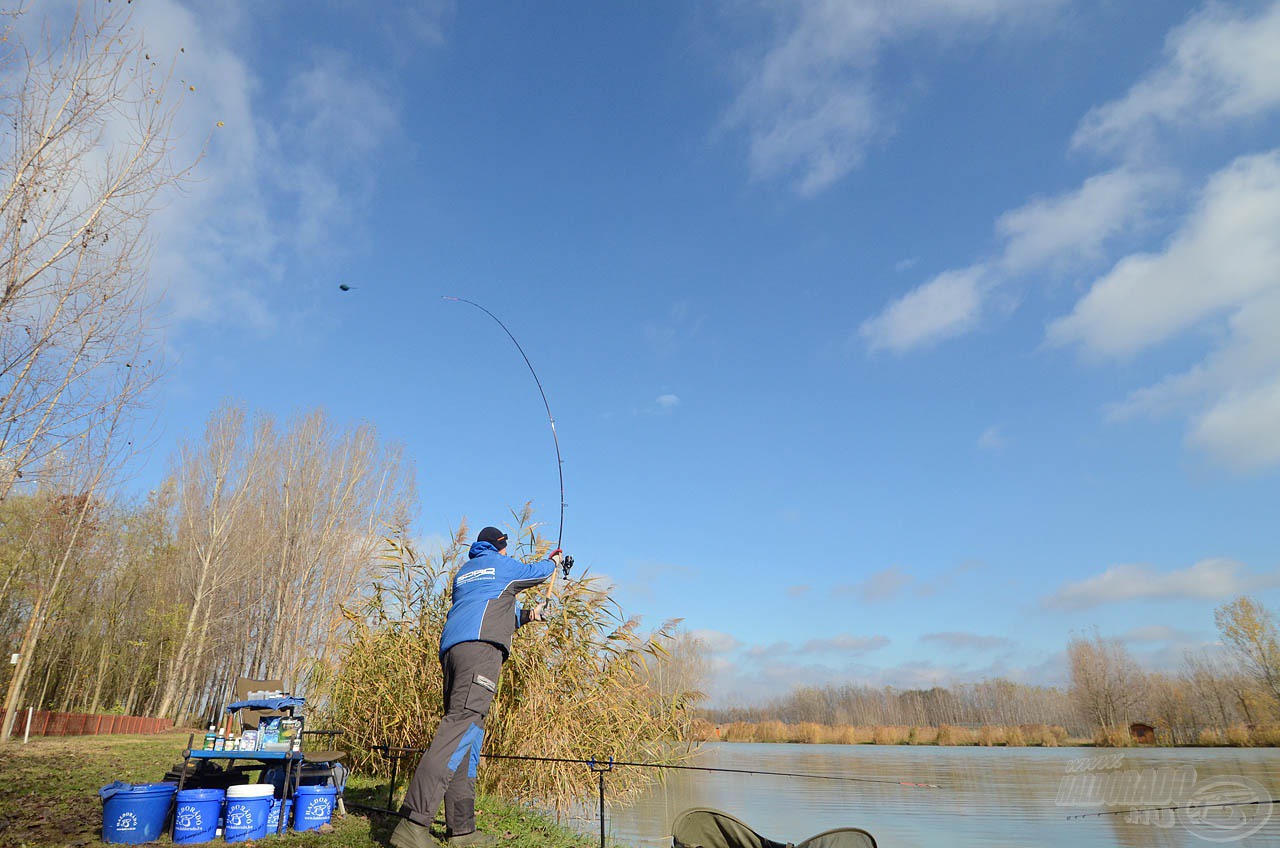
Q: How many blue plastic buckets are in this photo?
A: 5